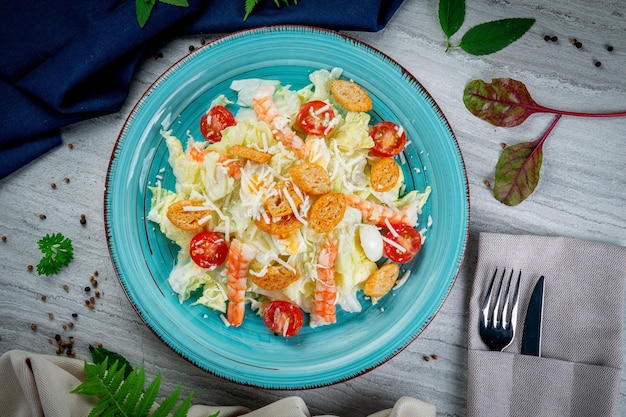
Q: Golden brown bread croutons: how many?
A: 10